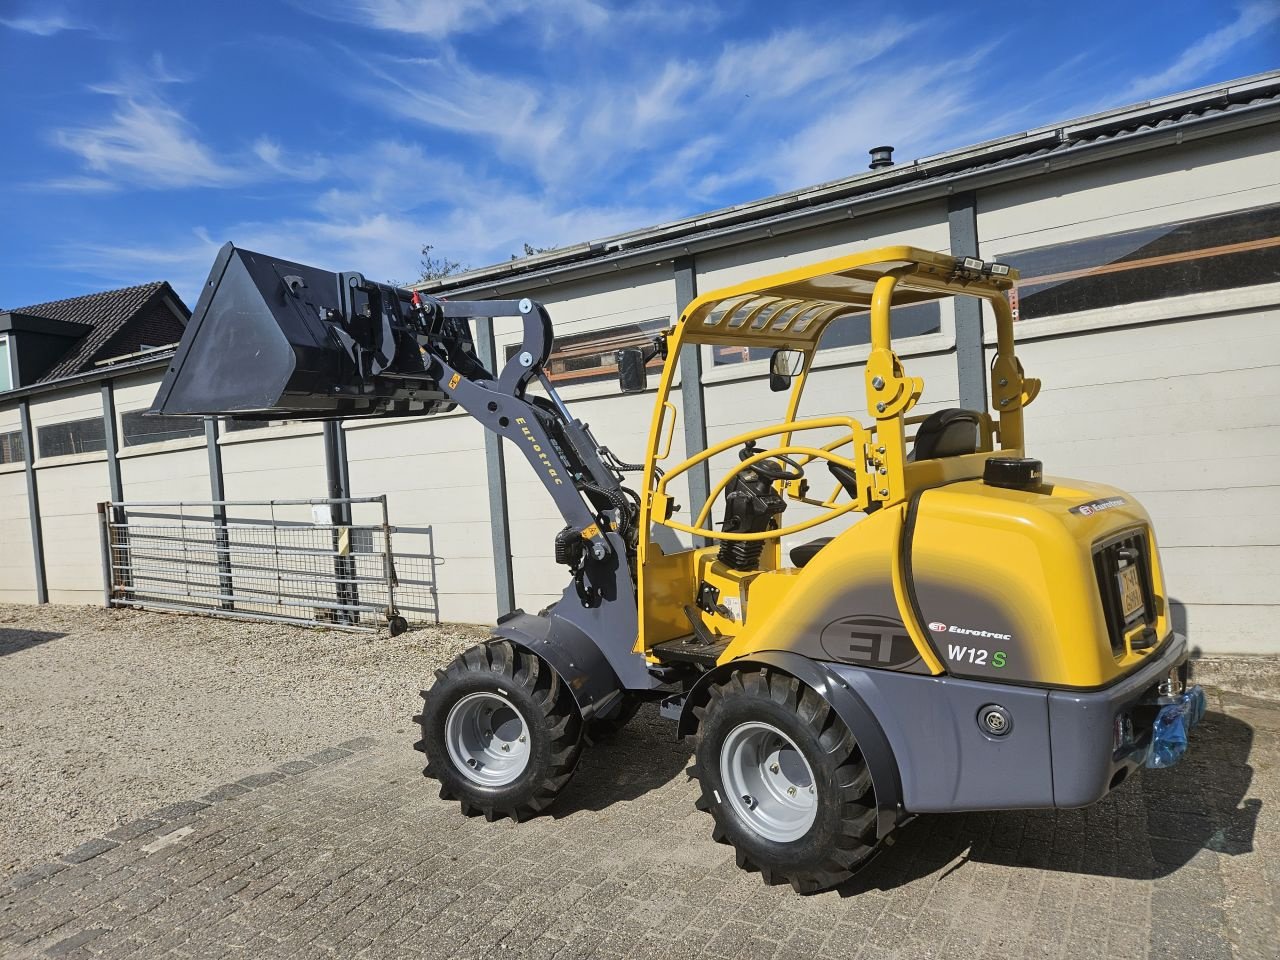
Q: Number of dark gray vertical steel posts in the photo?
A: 7